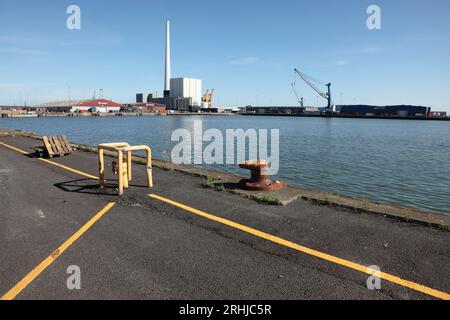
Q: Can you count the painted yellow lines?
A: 3